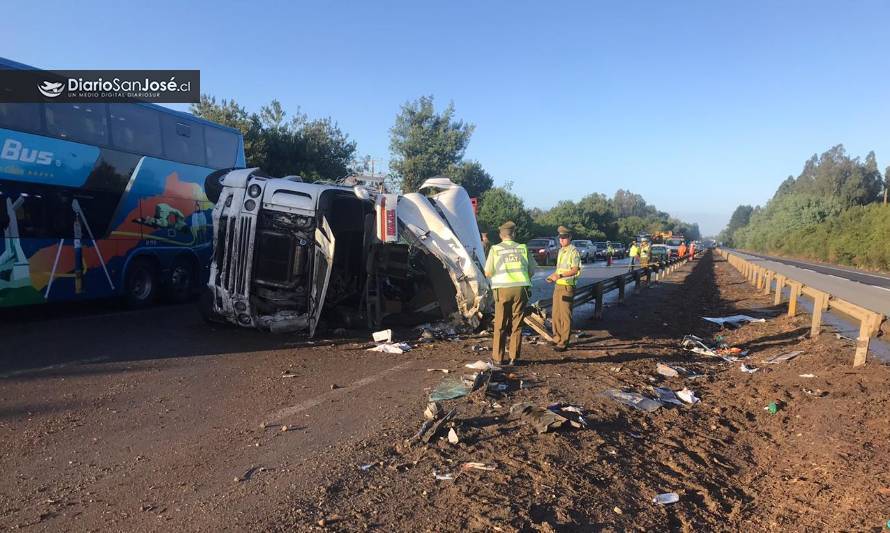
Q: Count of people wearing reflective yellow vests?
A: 5